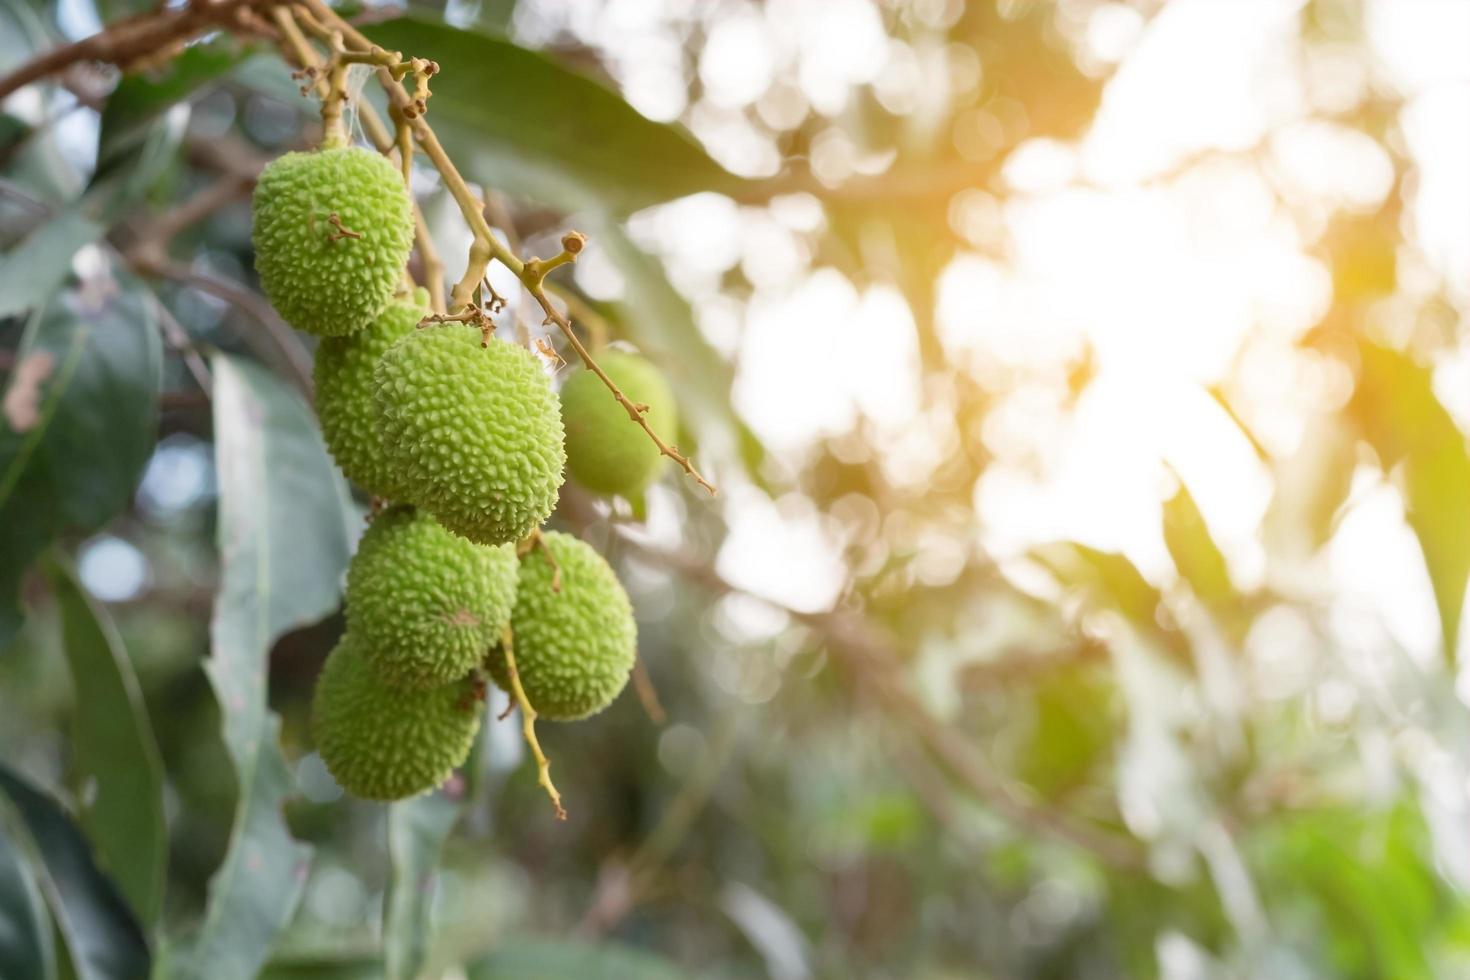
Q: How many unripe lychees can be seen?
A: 7